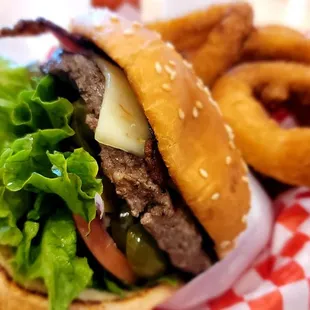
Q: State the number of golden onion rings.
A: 3